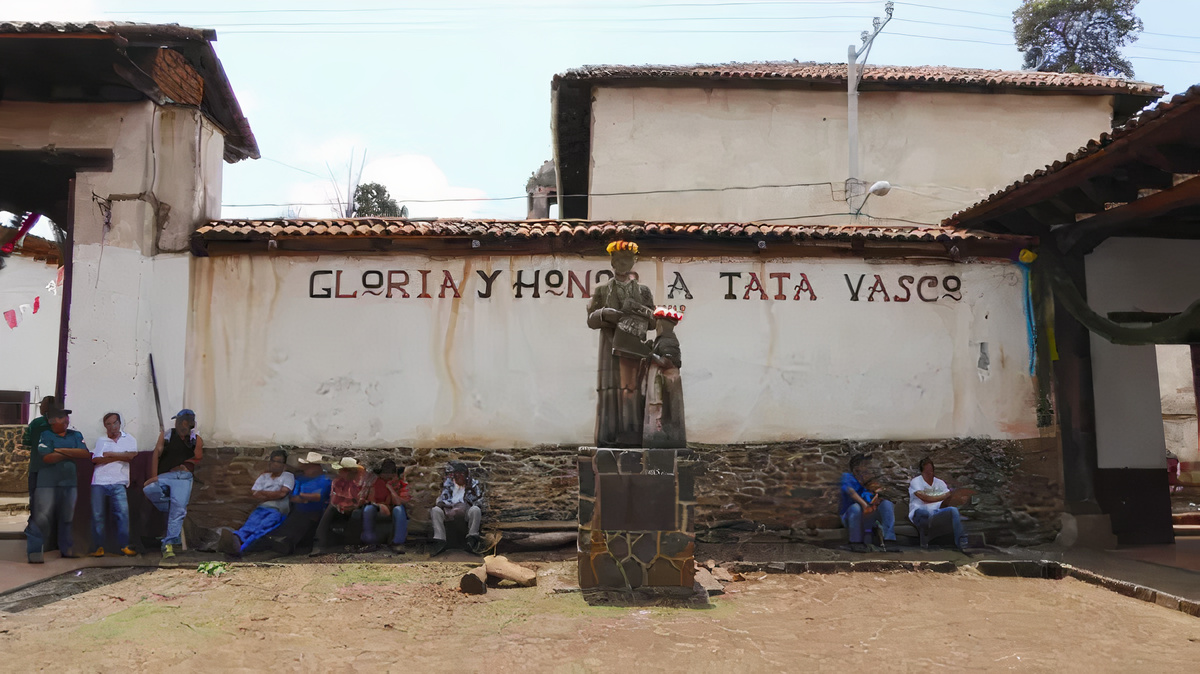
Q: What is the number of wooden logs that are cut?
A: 2